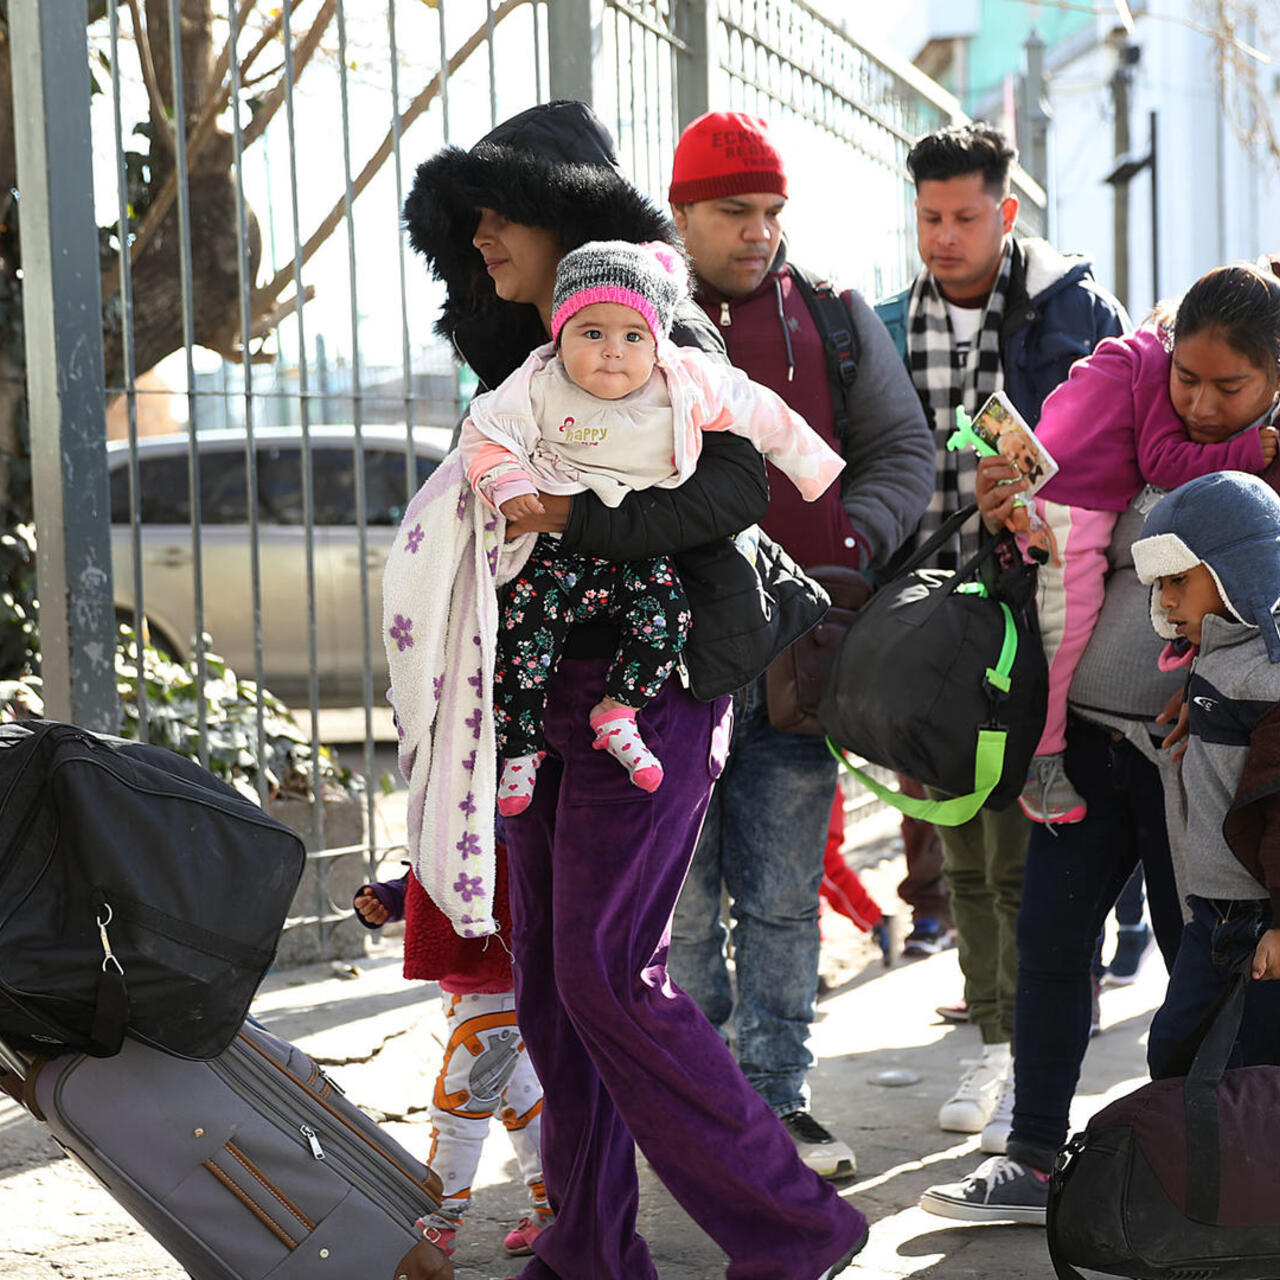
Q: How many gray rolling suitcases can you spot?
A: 1